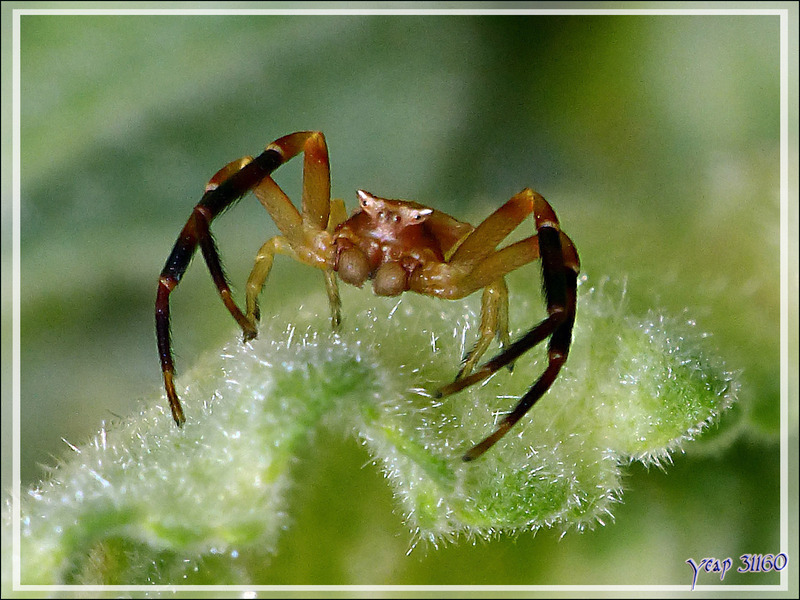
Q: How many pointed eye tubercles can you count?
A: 2